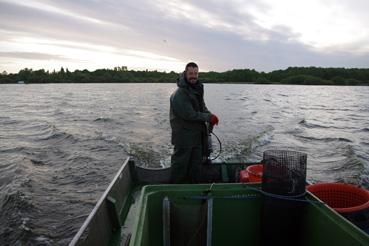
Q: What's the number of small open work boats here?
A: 1